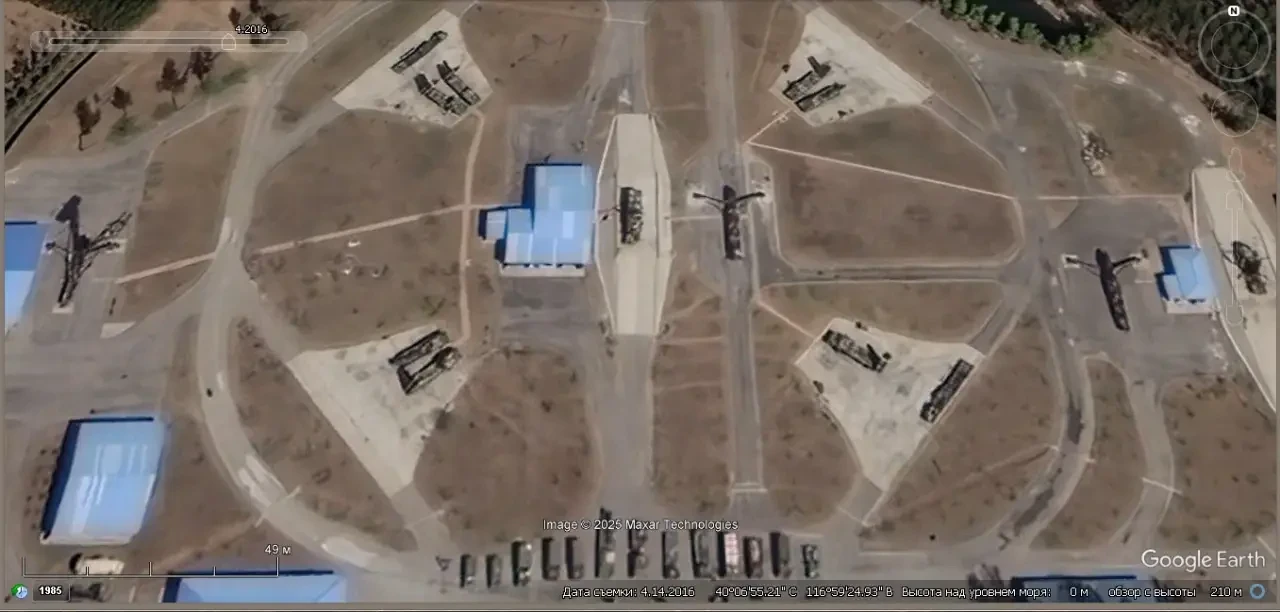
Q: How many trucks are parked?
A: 13